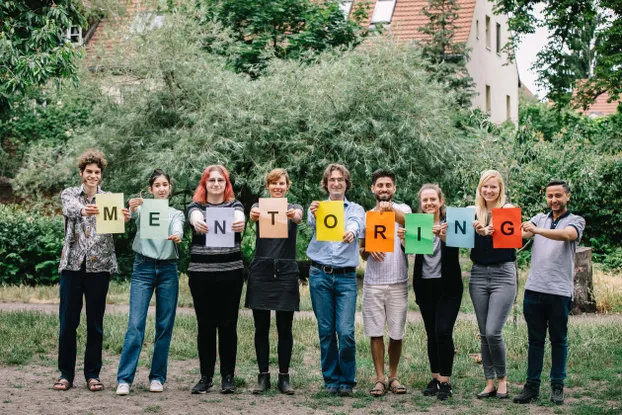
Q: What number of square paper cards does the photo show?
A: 9